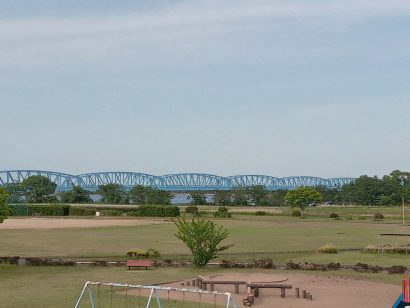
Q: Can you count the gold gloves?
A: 0